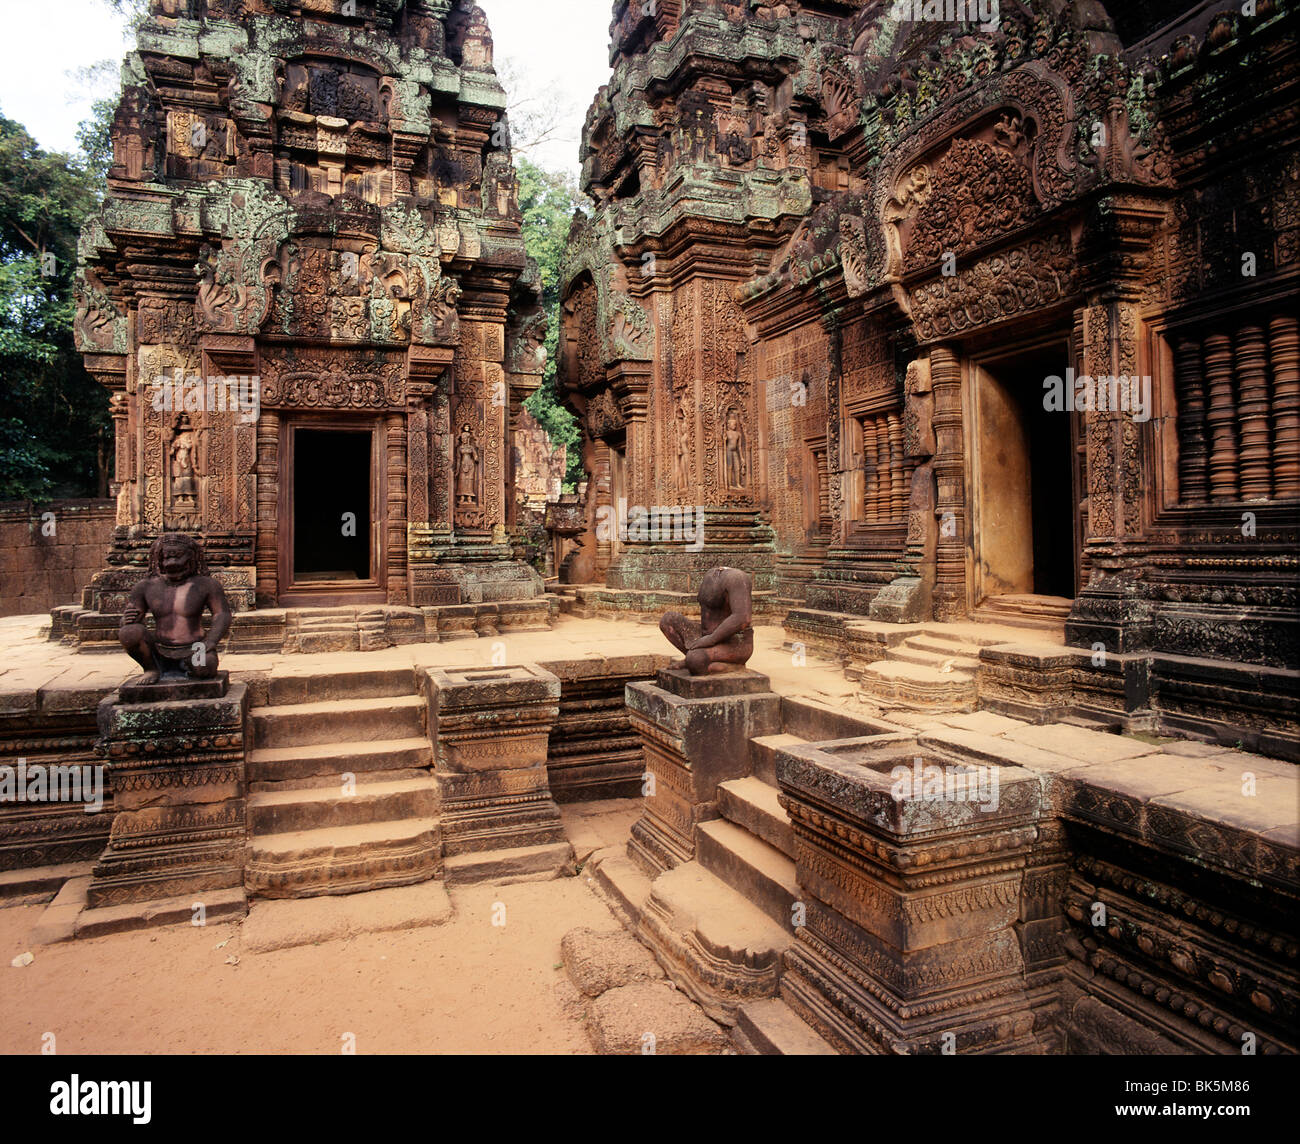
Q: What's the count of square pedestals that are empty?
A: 2